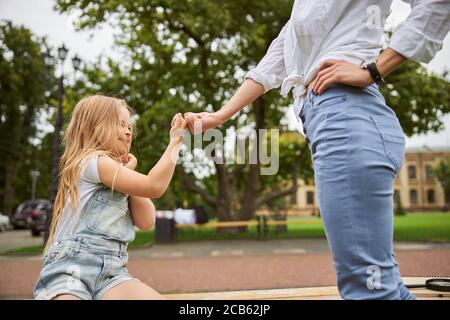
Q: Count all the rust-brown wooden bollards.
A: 0